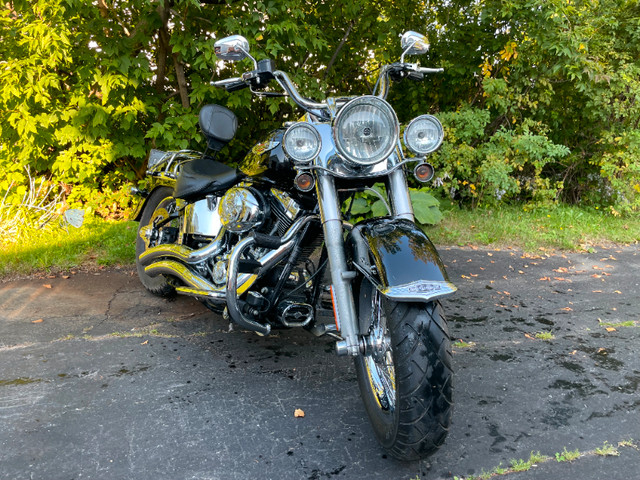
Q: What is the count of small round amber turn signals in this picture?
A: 2